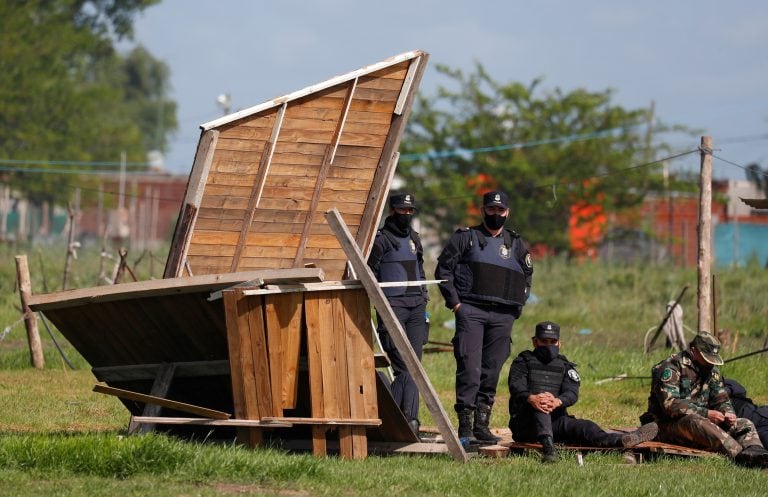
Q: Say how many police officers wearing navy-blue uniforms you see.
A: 3